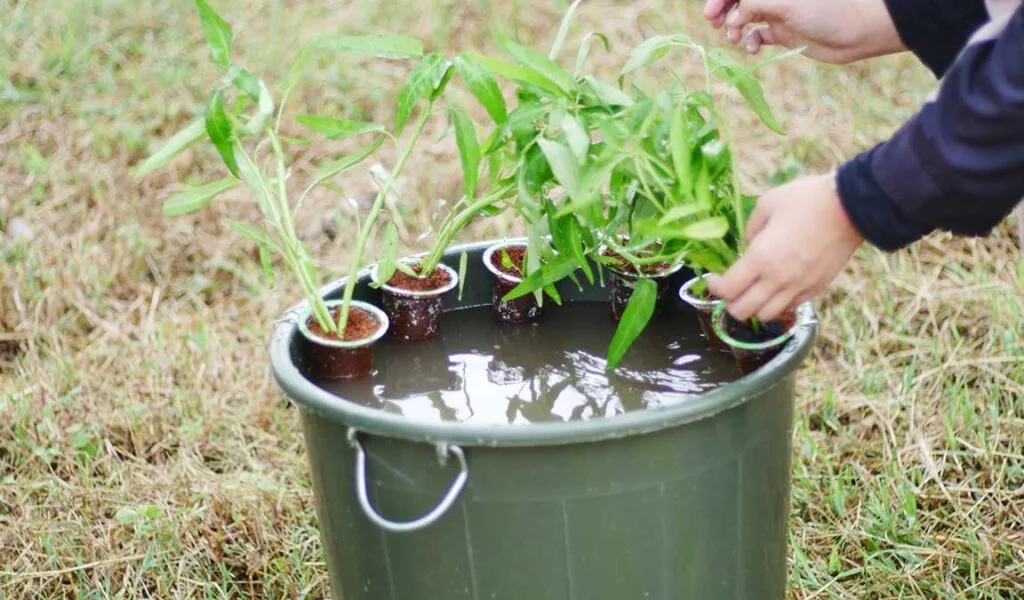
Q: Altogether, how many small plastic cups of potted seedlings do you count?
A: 6